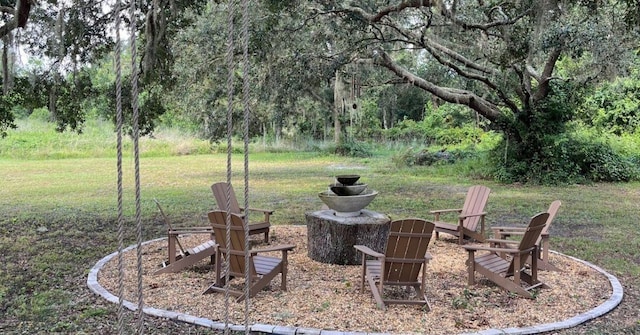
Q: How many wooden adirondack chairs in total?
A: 7